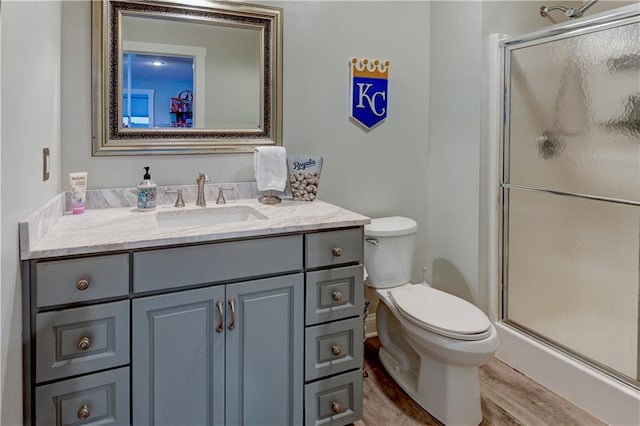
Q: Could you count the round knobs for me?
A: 7